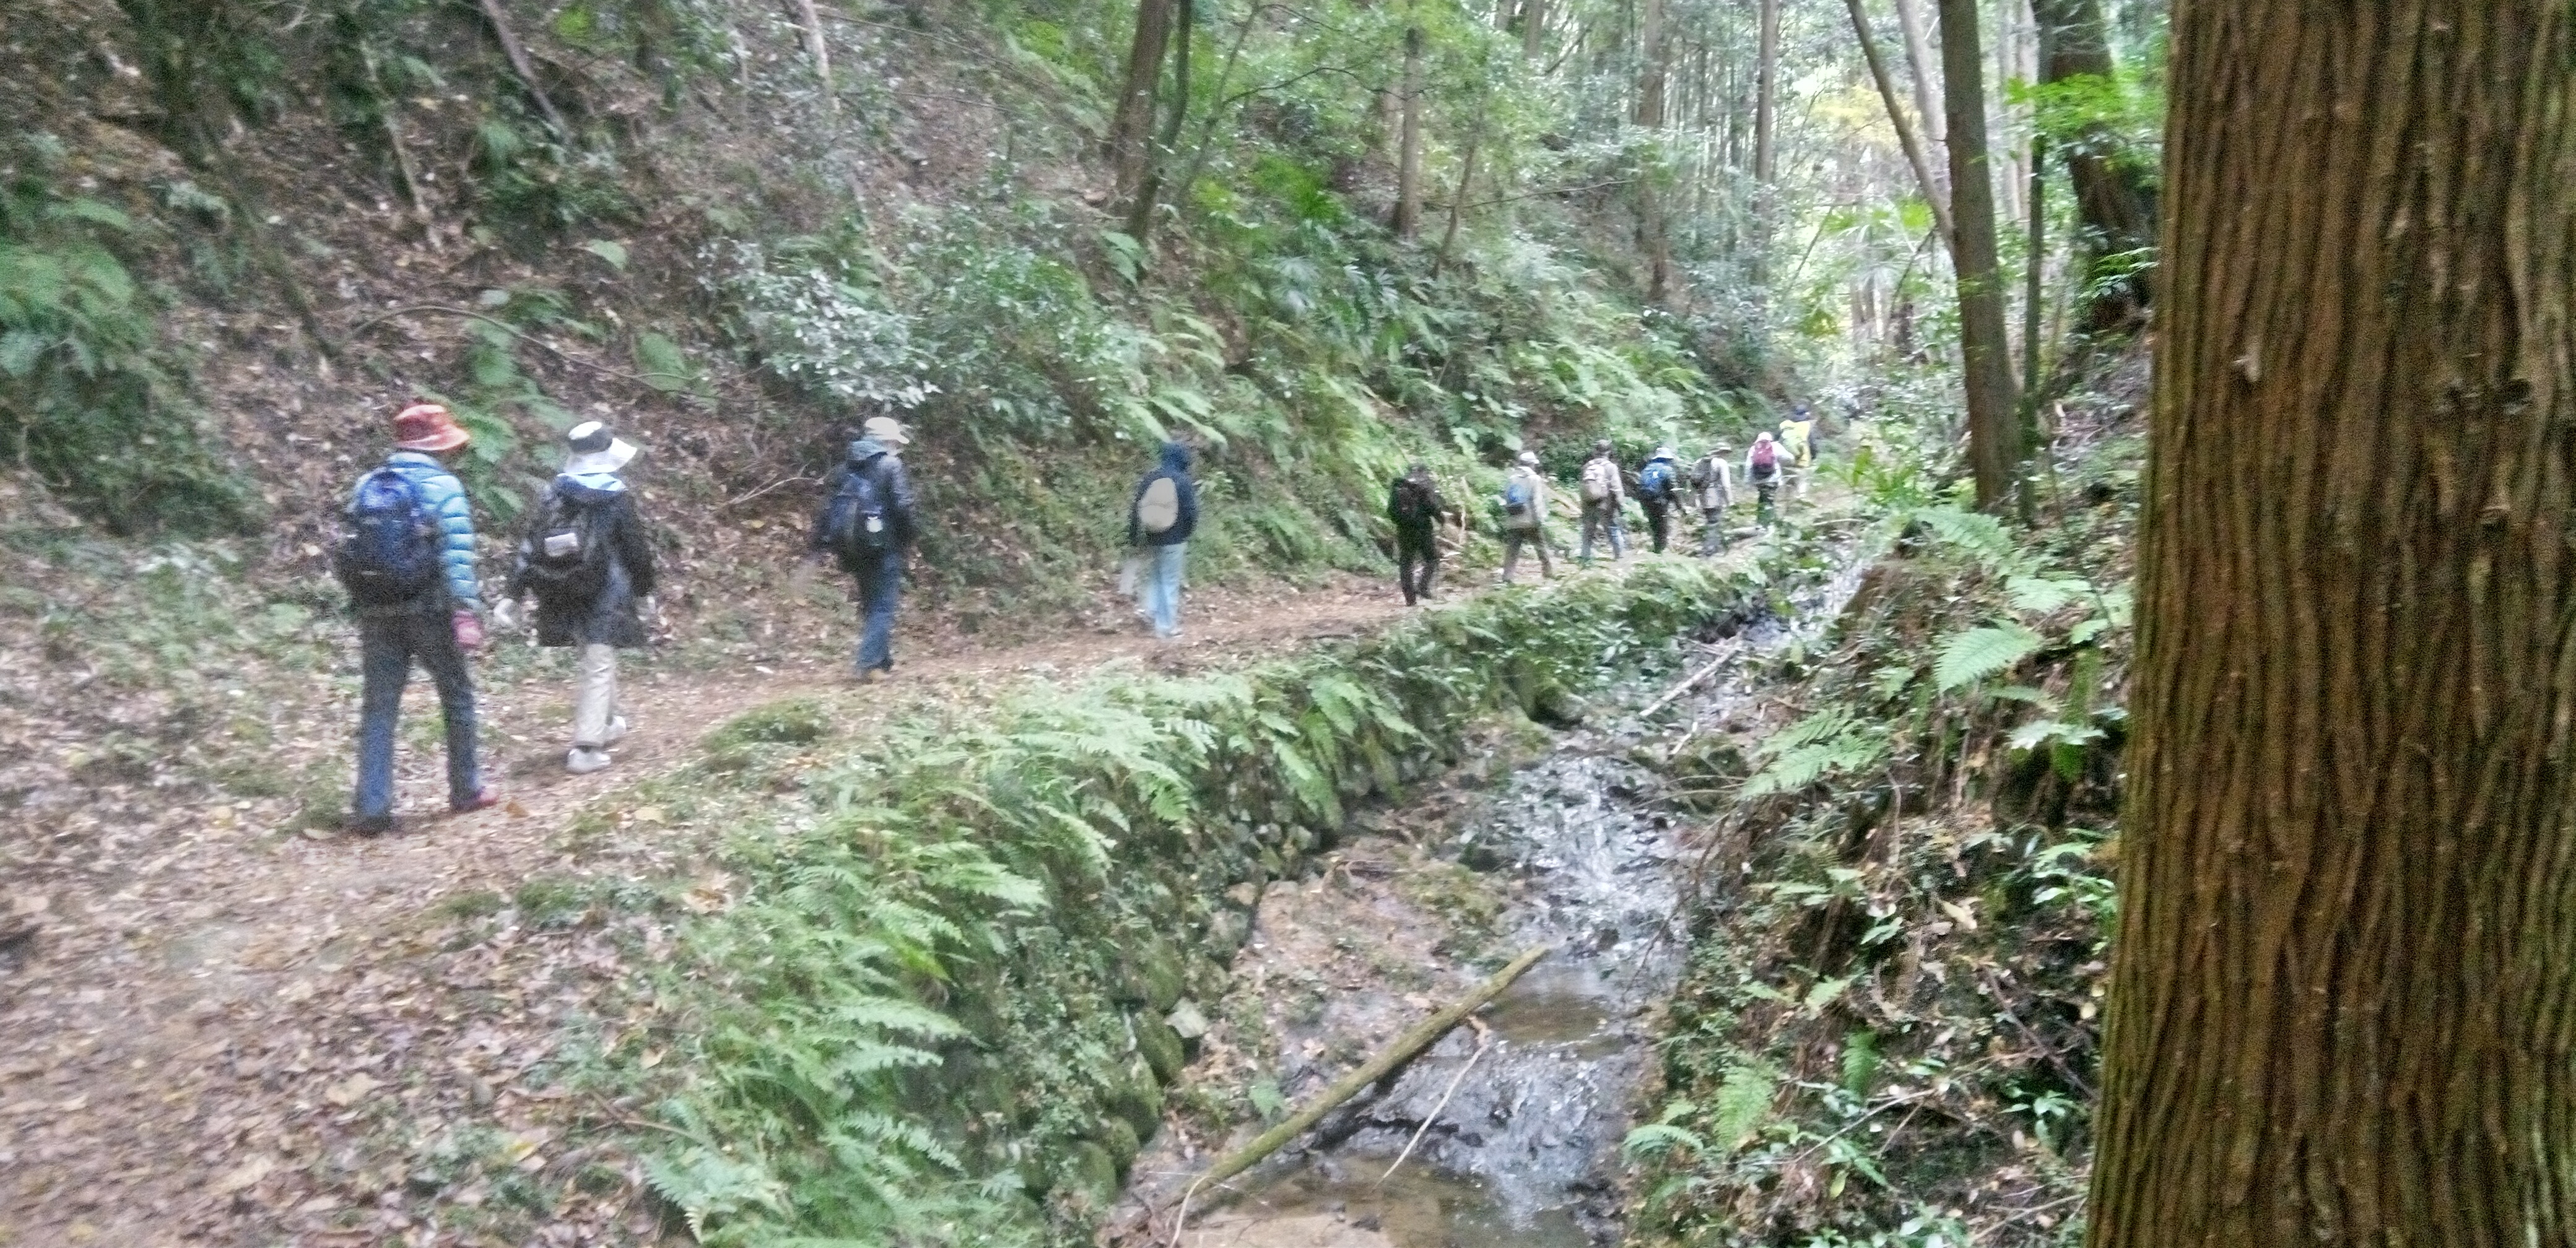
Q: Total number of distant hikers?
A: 7